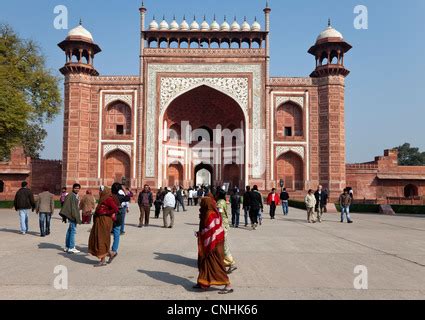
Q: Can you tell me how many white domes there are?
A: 13